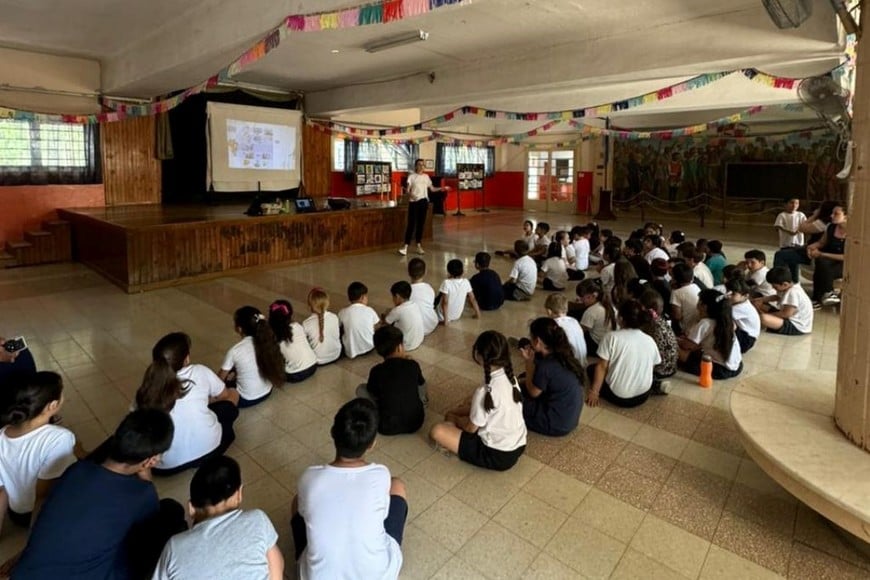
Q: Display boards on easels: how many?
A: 2